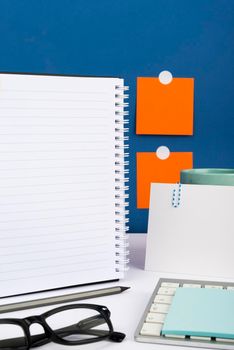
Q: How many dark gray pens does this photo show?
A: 1